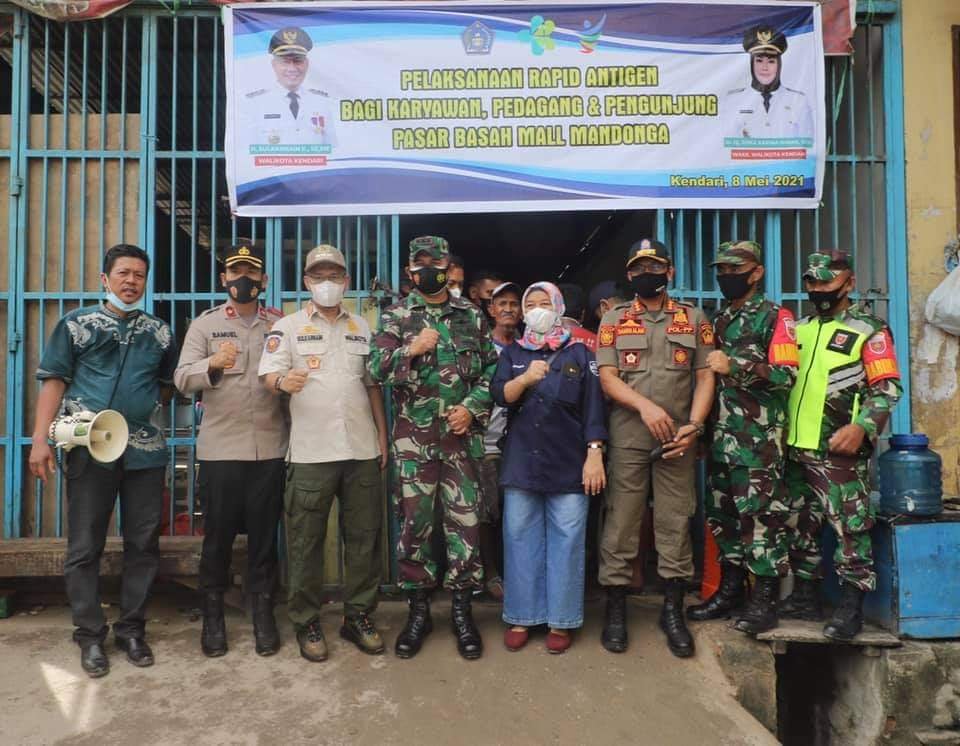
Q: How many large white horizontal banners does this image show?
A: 1